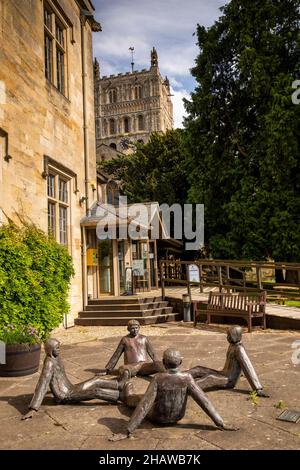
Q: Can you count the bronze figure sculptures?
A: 4